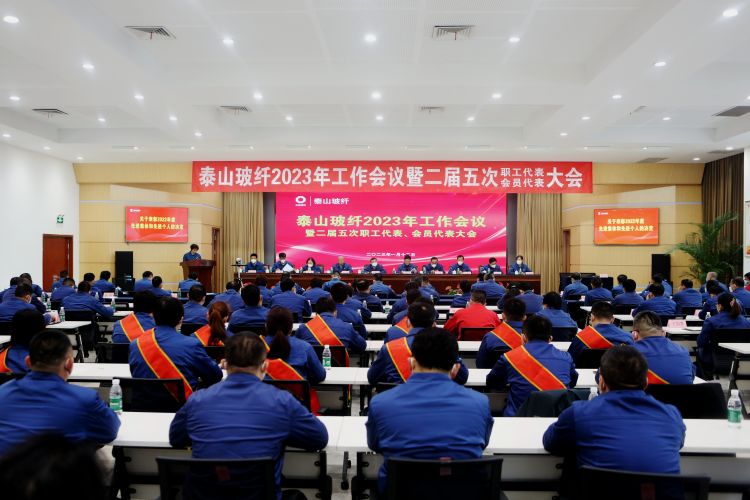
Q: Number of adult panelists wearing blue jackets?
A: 10